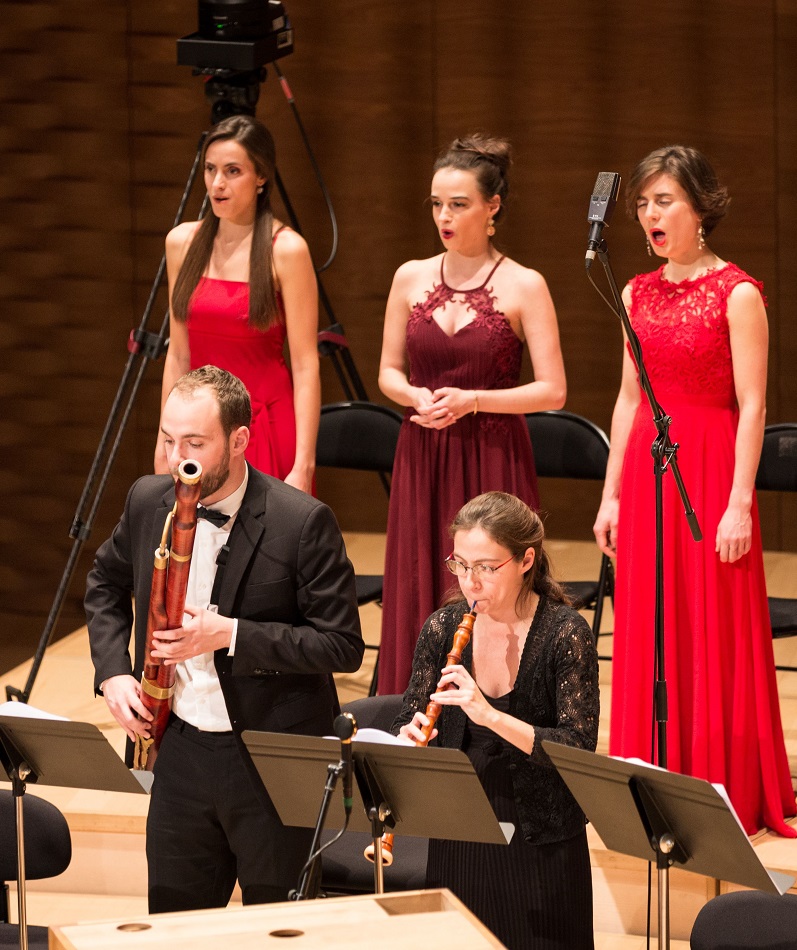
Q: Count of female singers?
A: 3